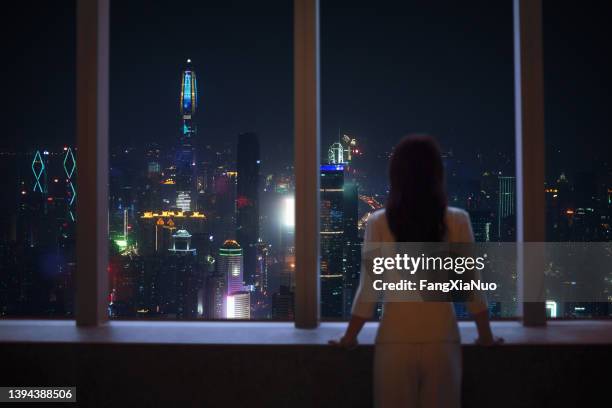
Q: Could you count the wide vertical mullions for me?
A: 3